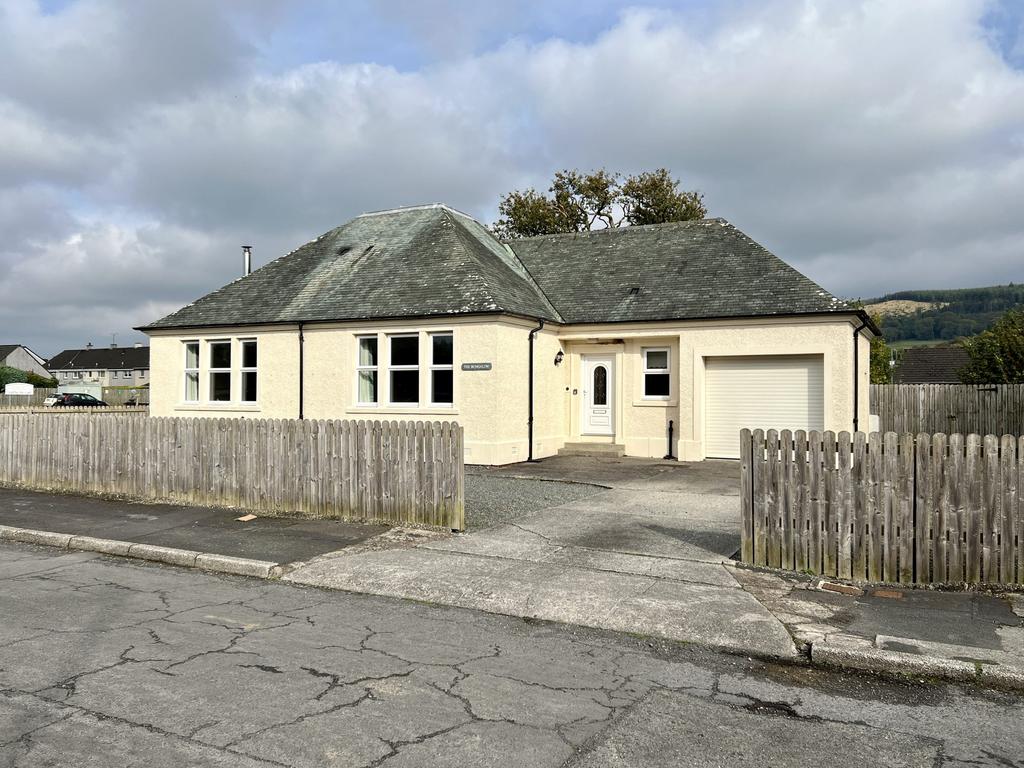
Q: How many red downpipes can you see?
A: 0